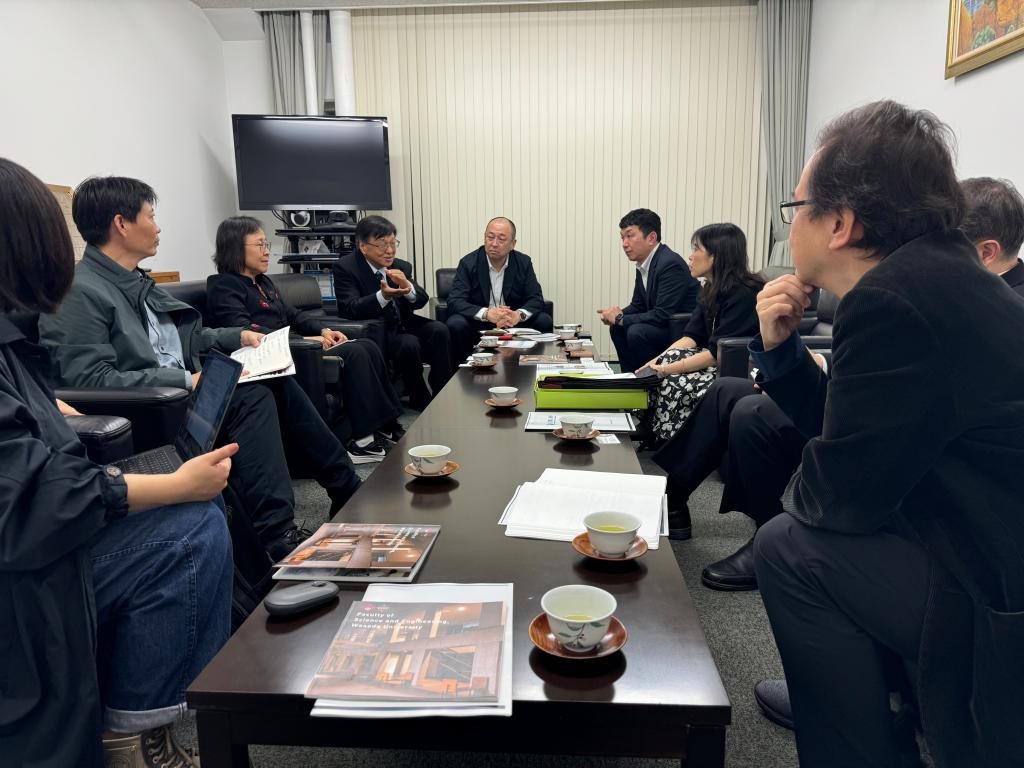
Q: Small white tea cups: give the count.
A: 10